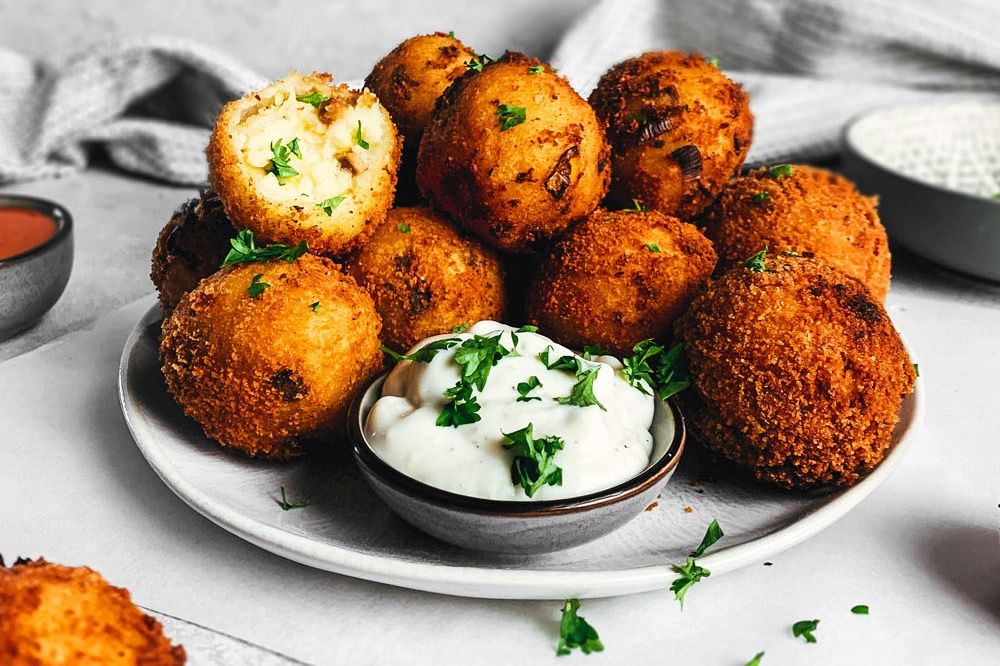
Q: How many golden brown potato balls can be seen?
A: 11